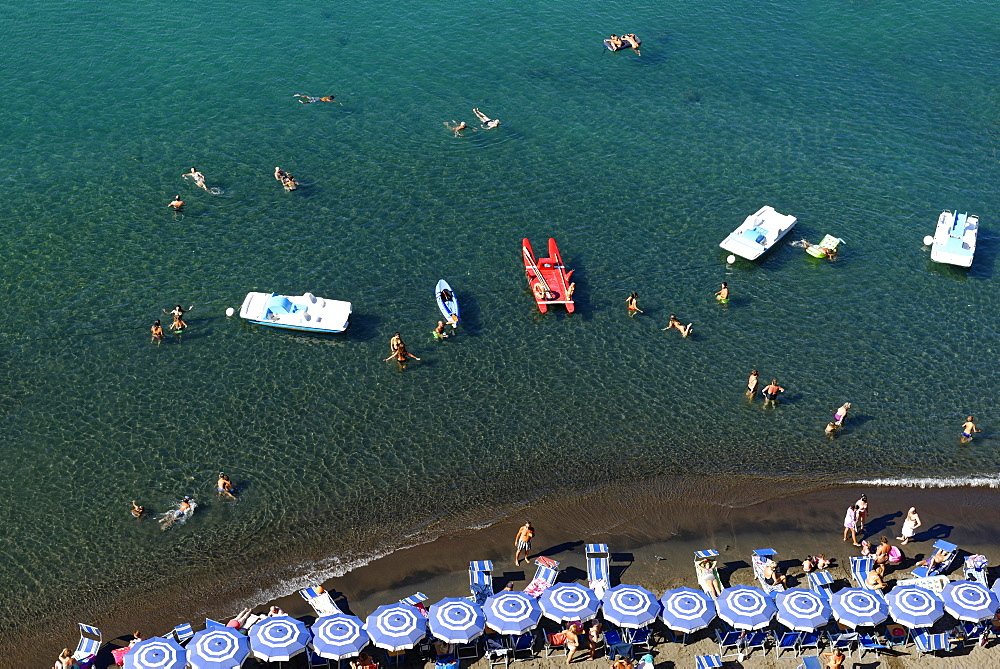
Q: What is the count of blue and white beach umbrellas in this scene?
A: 15